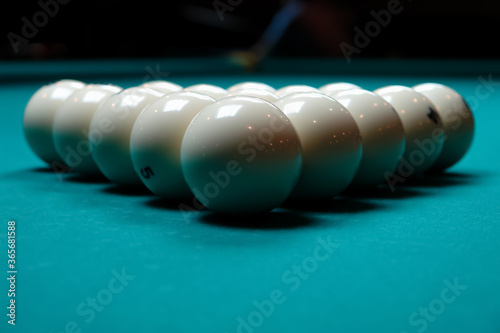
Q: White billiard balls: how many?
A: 15